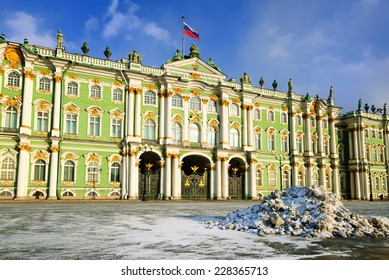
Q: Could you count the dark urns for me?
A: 6